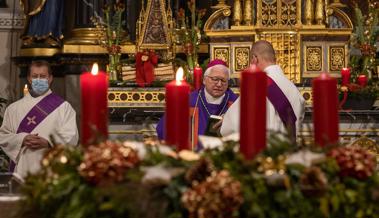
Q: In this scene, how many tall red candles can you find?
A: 4